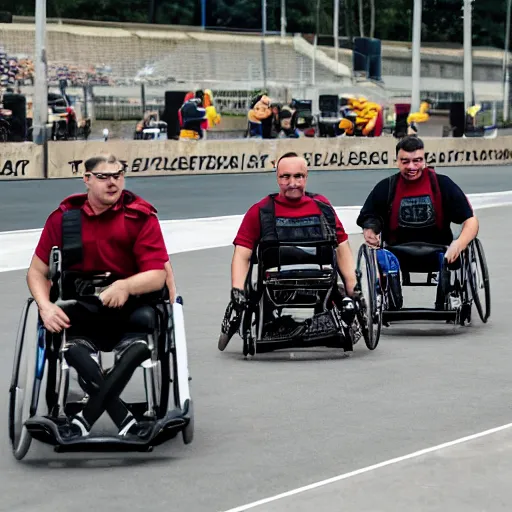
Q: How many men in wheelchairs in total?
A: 3